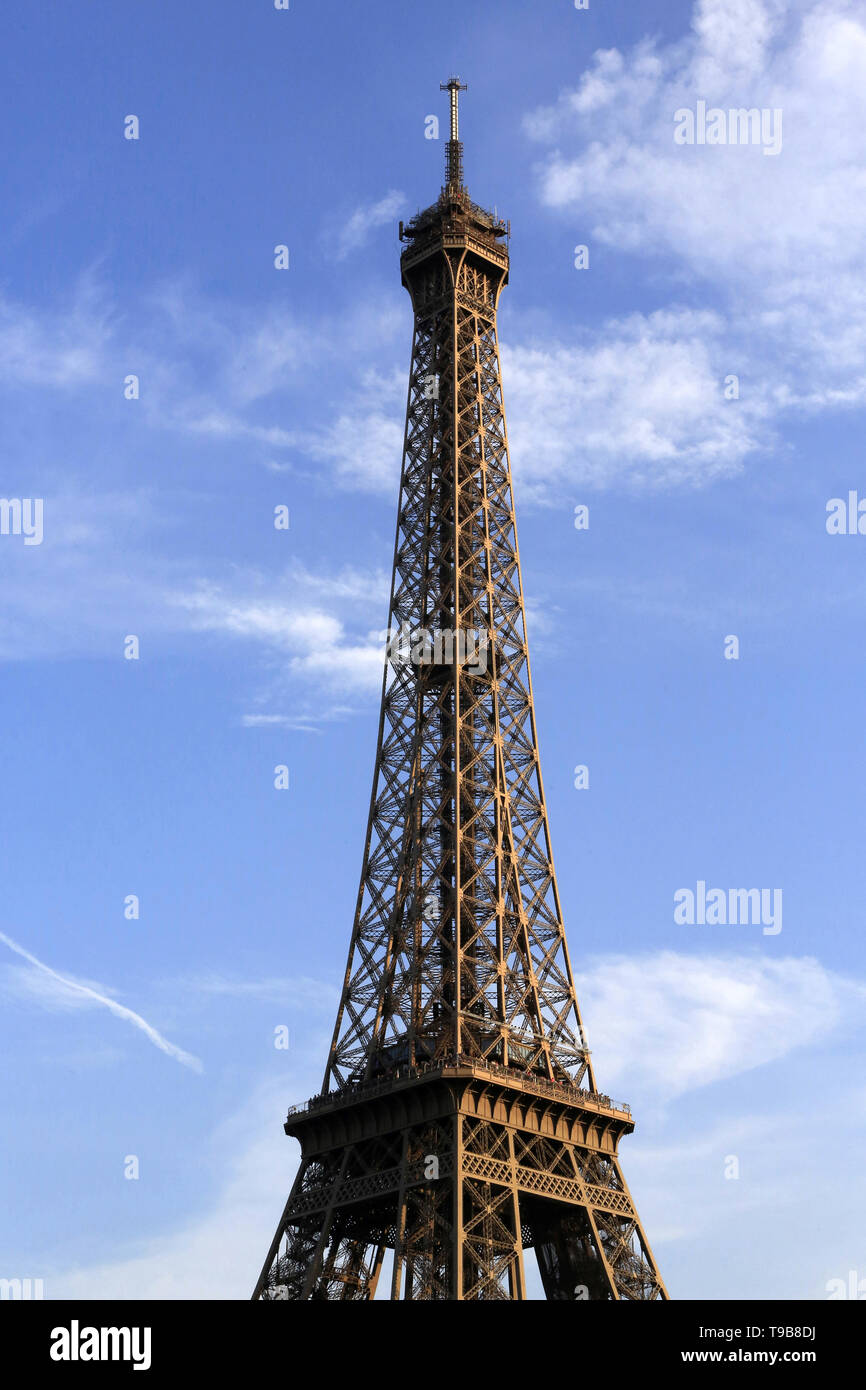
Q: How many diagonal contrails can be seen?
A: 1